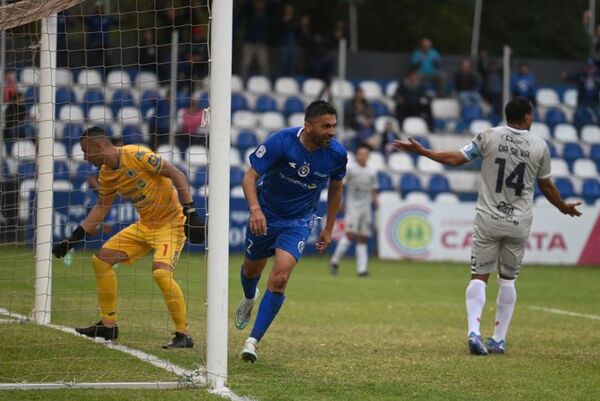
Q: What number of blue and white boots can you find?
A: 2